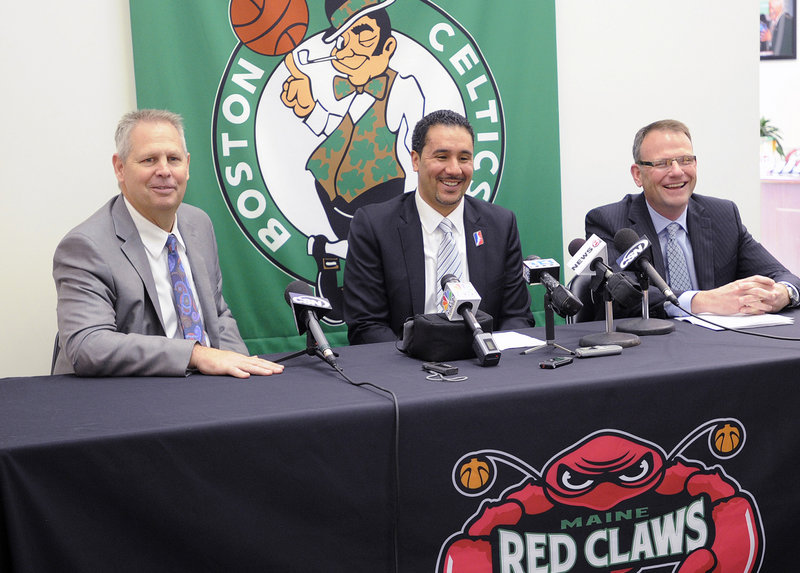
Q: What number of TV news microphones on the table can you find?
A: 5